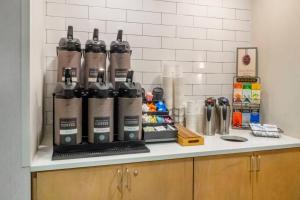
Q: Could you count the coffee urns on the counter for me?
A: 6